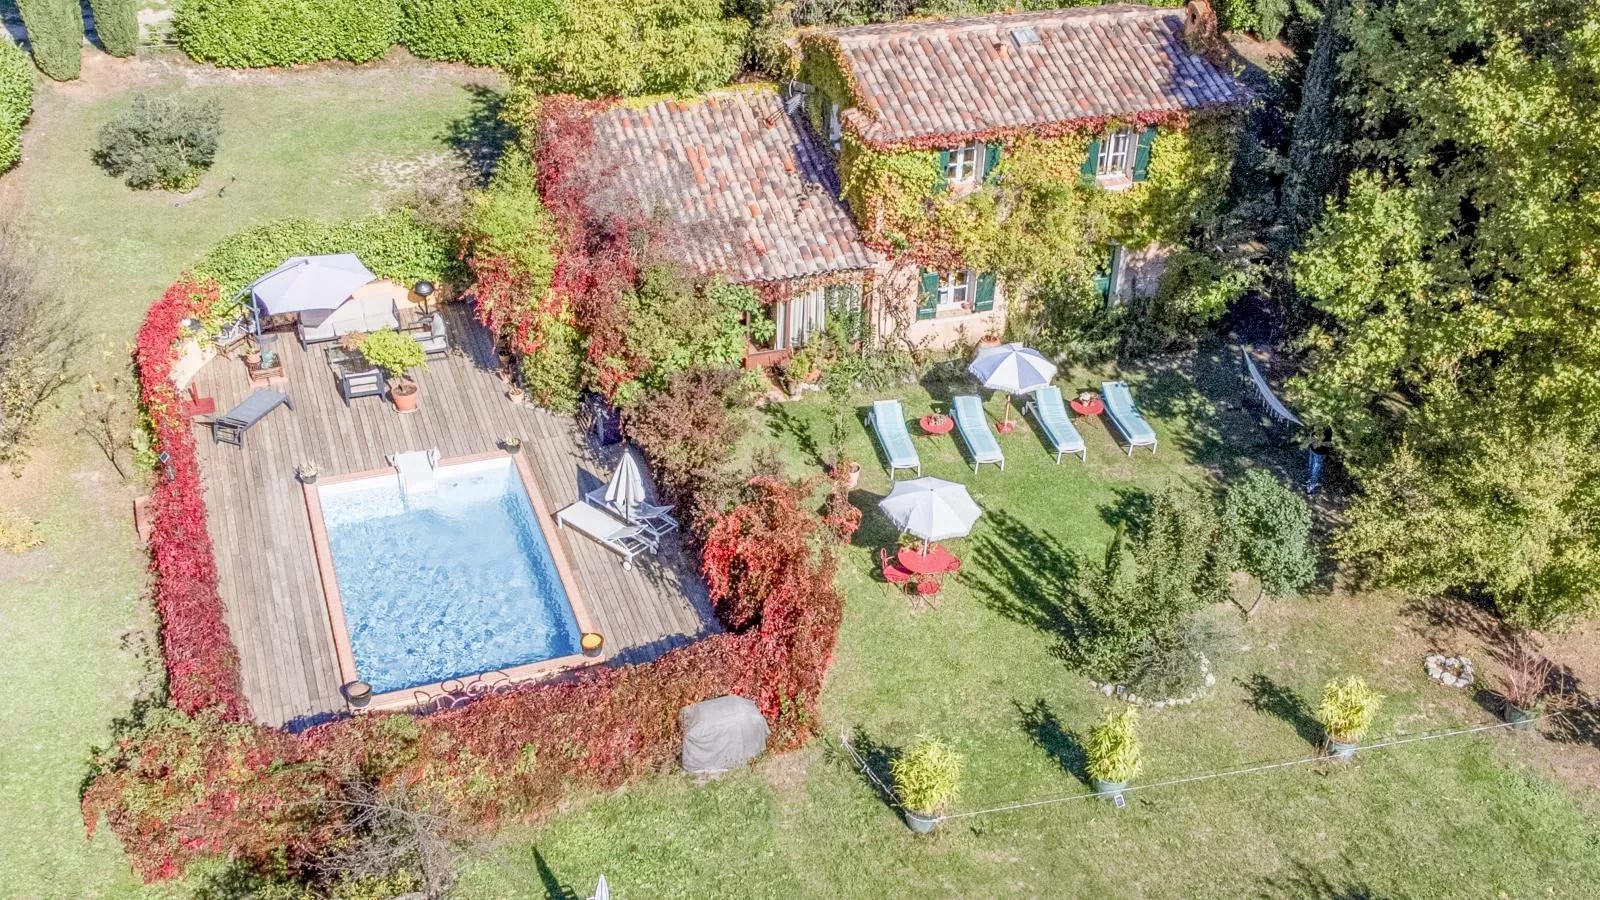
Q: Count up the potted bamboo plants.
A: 3